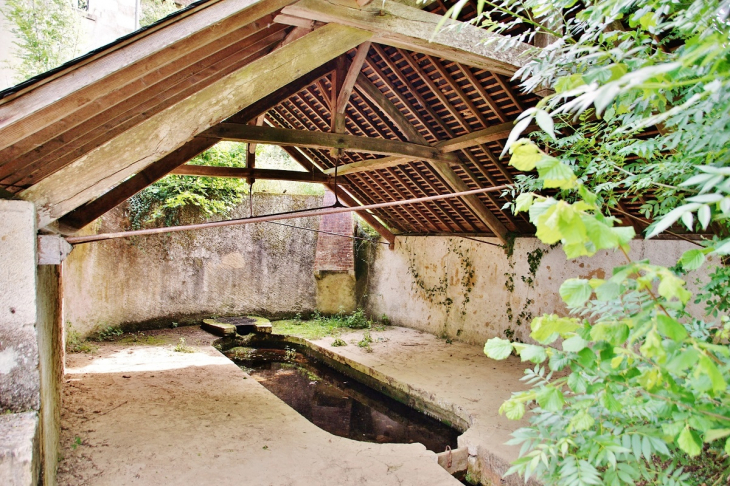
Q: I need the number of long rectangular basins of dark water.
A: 1